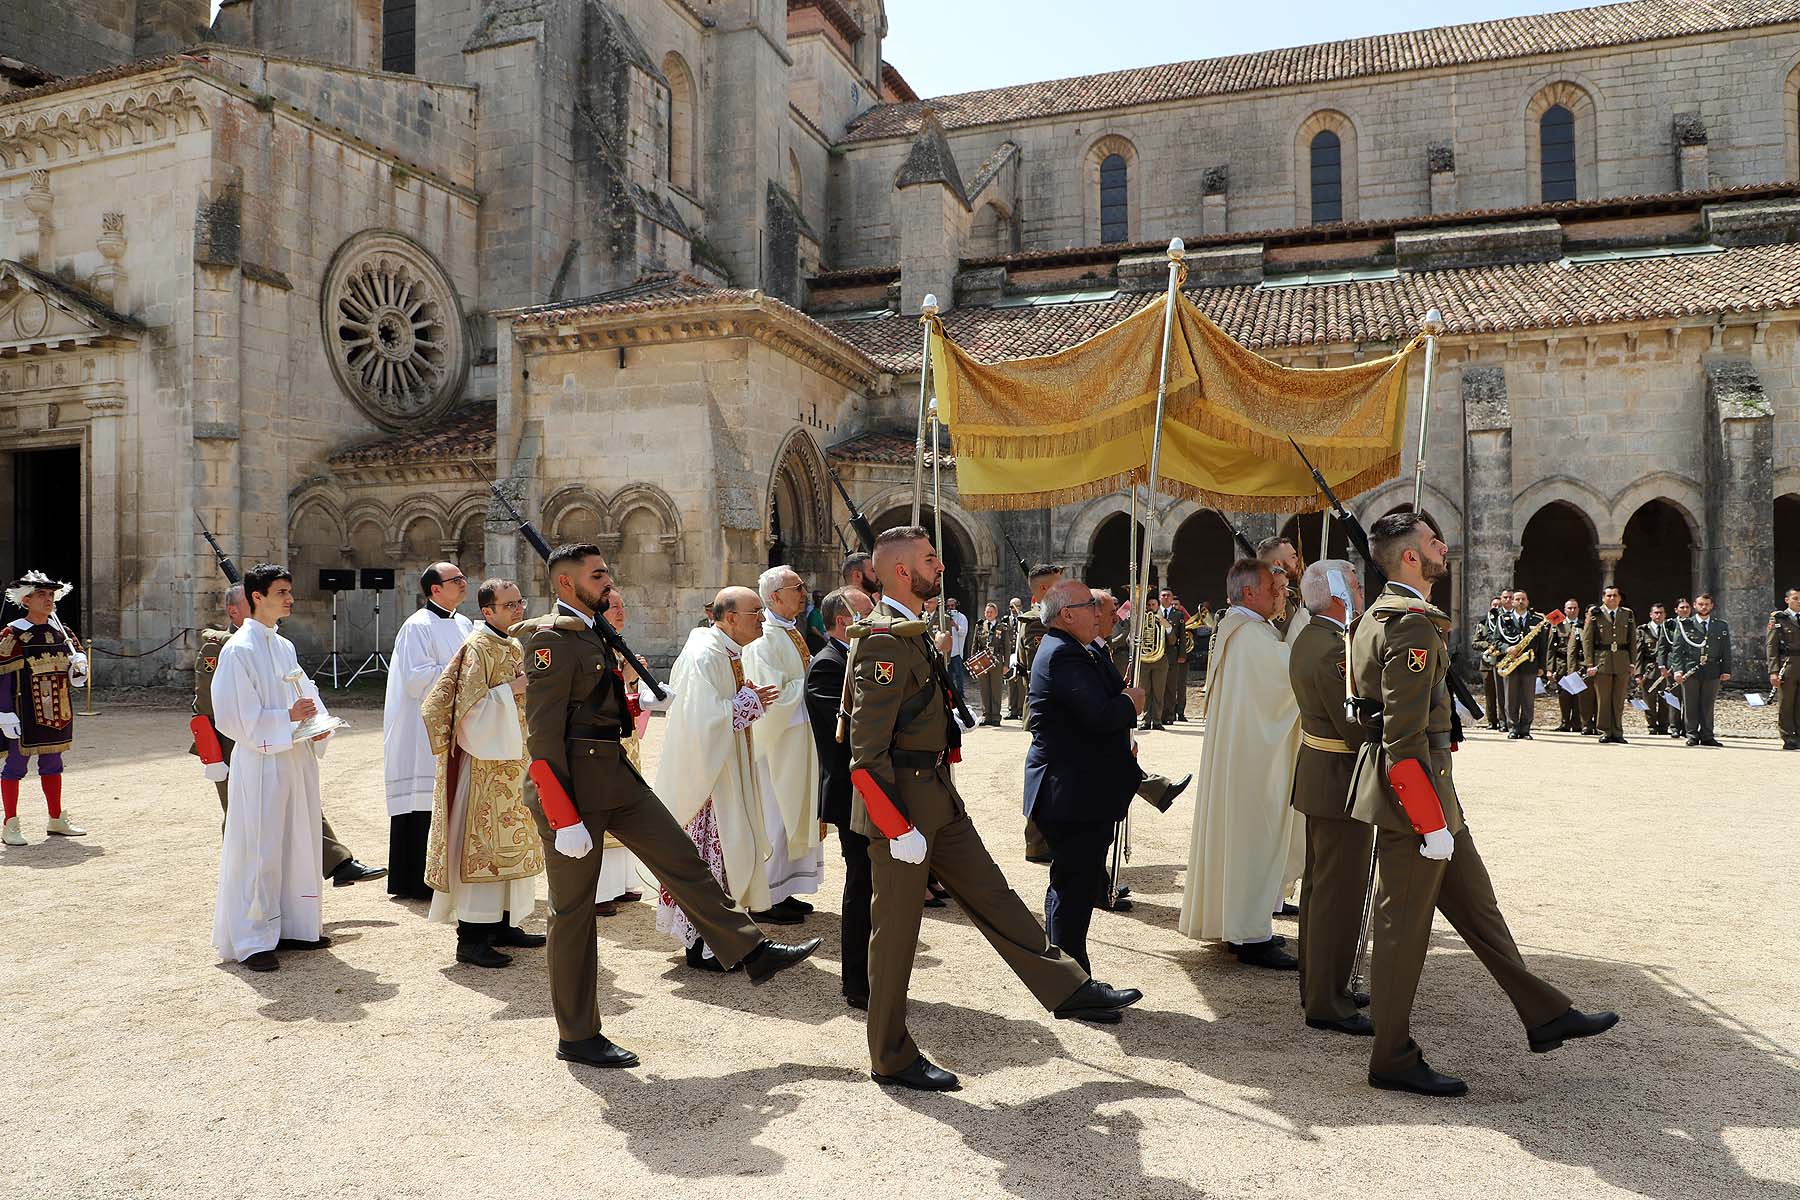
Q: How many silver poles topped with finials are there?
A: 4